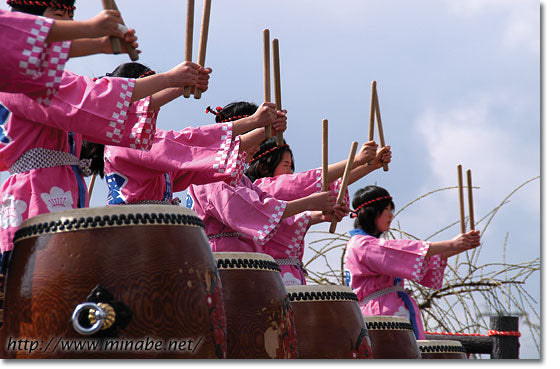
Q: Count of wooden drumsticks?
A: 12